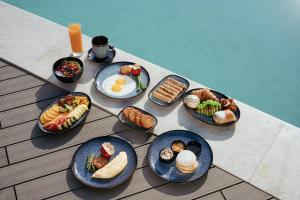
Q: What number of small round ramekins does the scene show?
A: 3